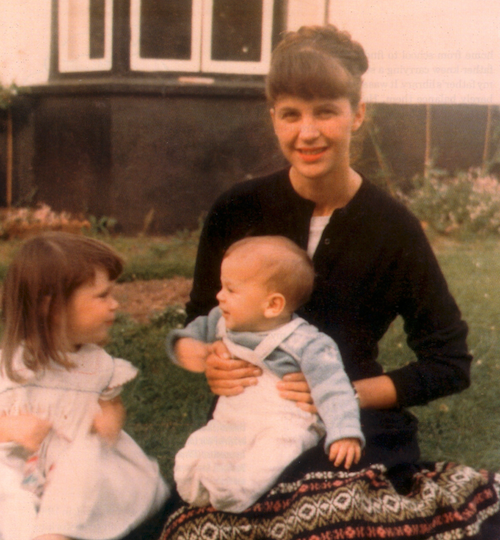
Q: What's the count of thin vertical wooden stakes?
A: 3